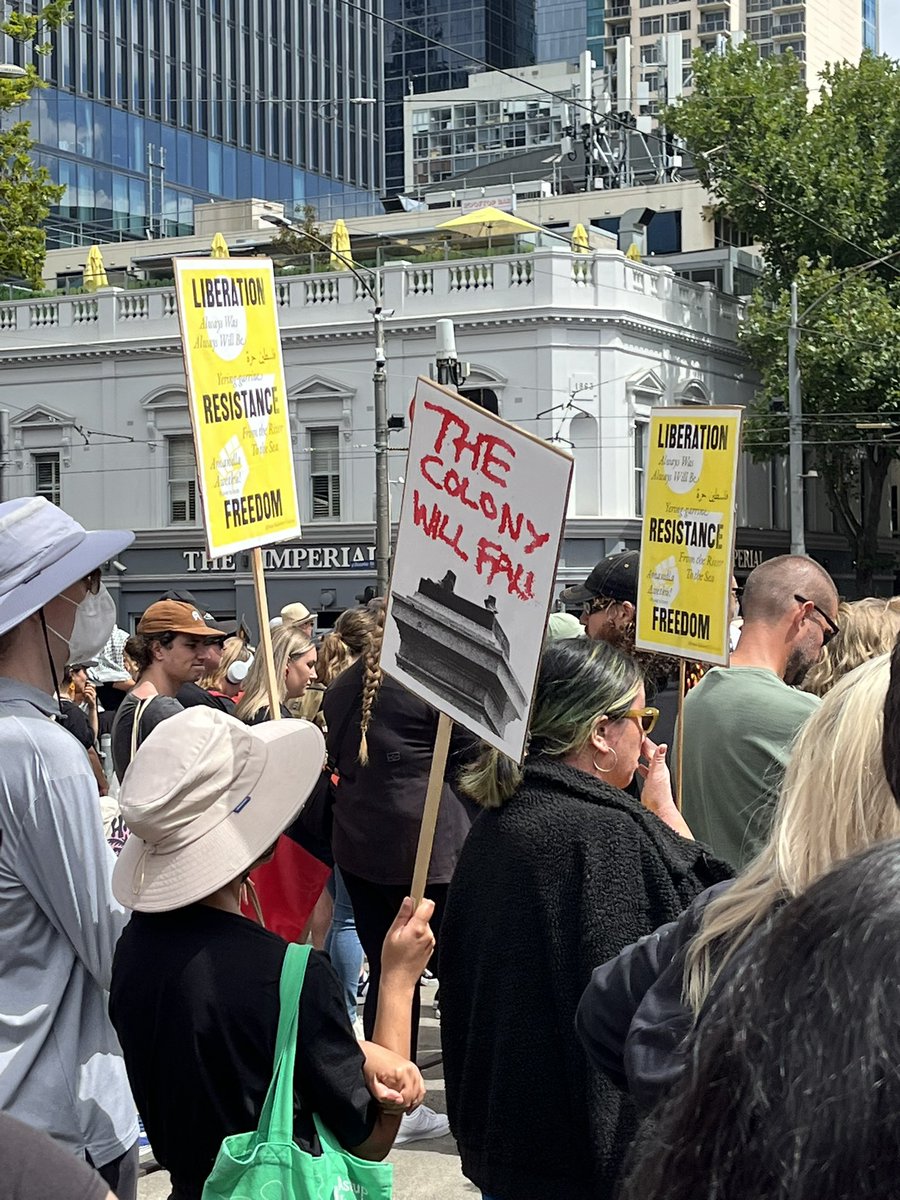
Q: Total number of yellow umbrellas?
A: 6